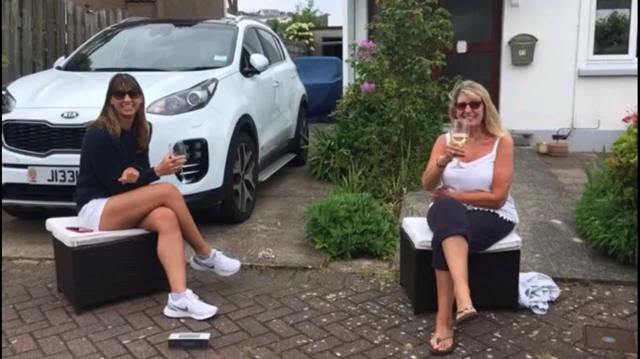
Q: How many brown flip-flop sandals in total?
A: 2